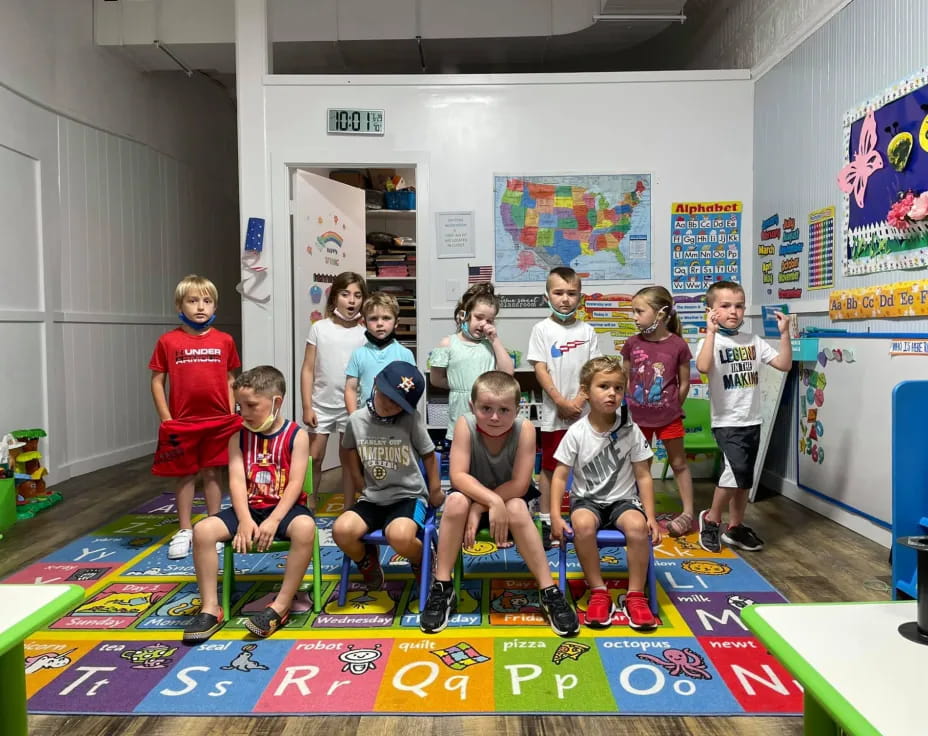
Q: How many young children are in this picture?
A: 11